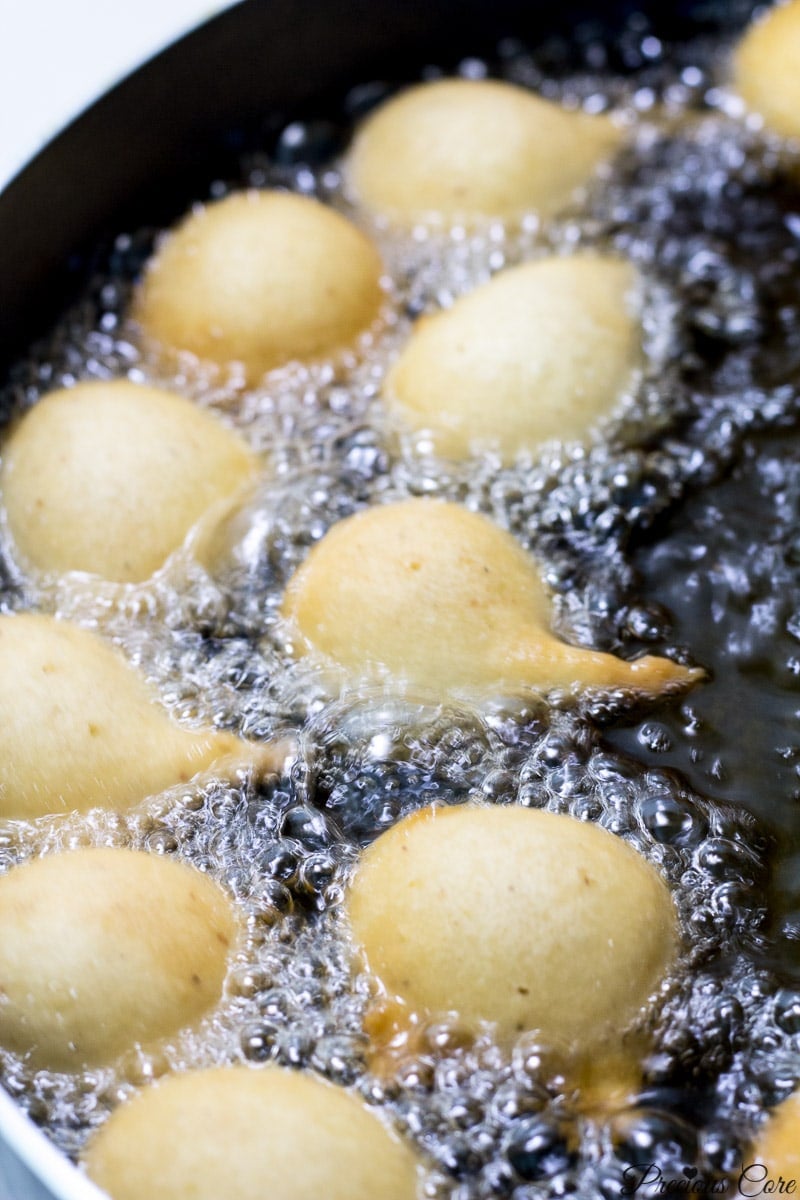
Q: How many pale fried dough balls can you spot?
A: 11